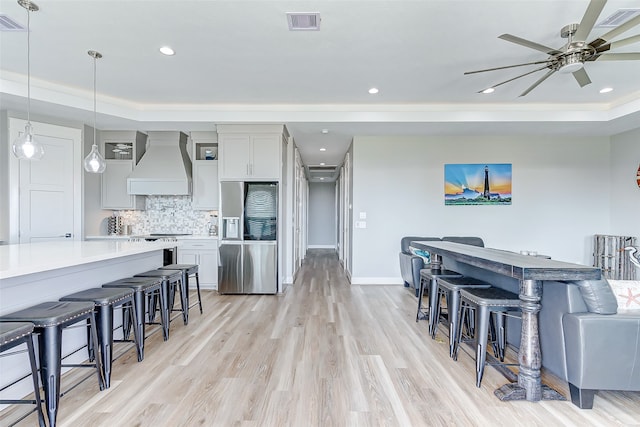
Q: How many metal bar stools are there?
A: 9